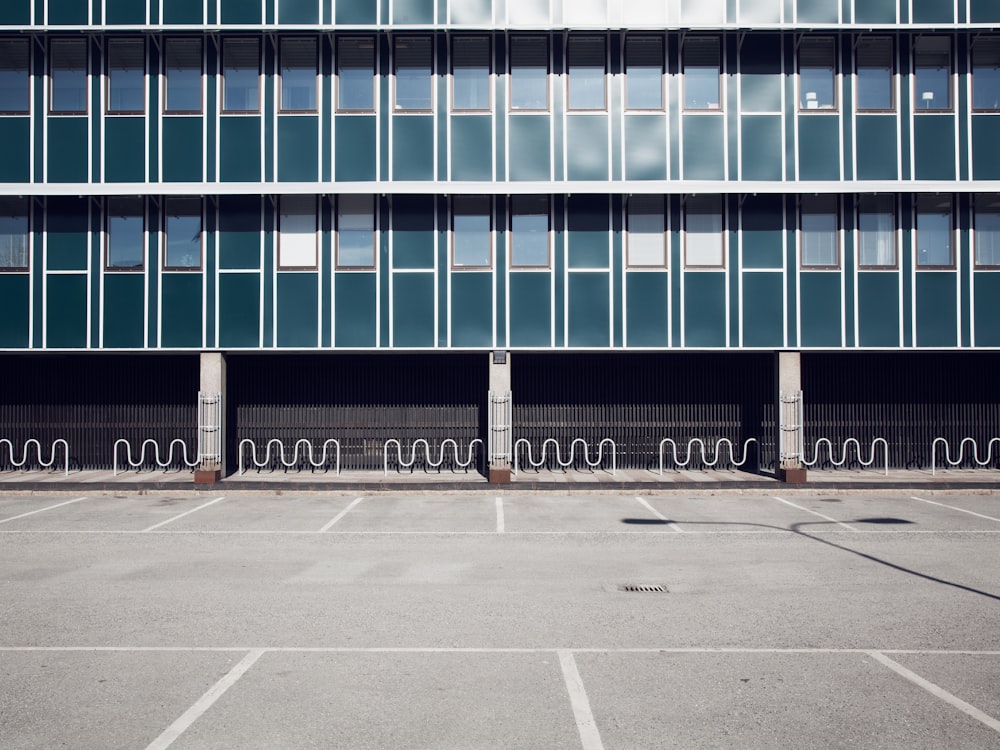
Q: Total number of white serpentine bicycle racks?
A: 8